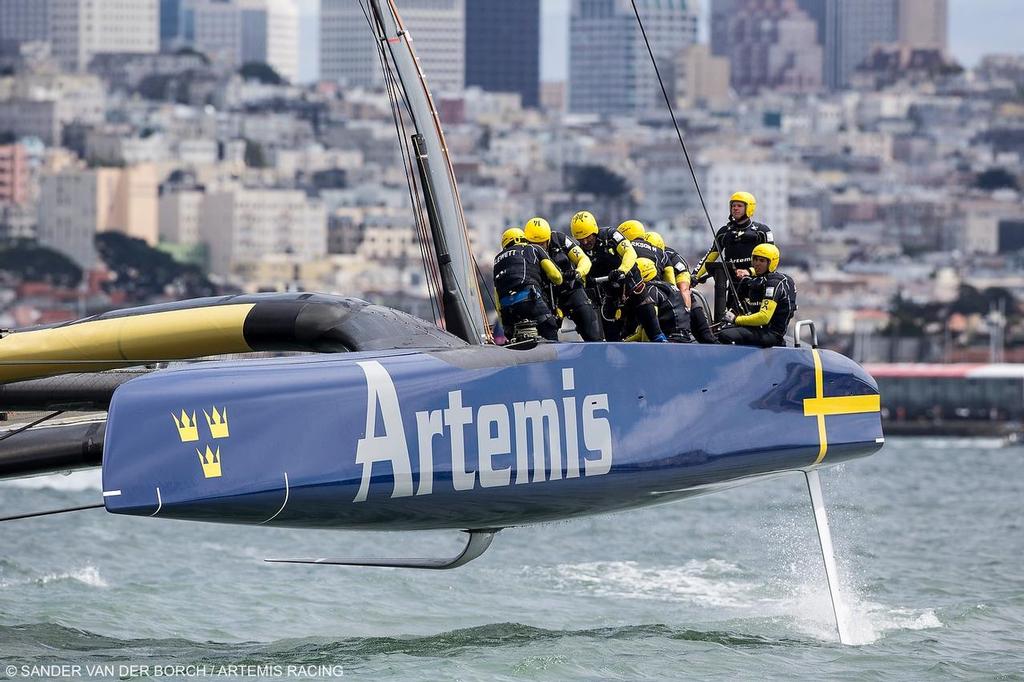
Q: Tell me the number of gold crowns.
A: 3